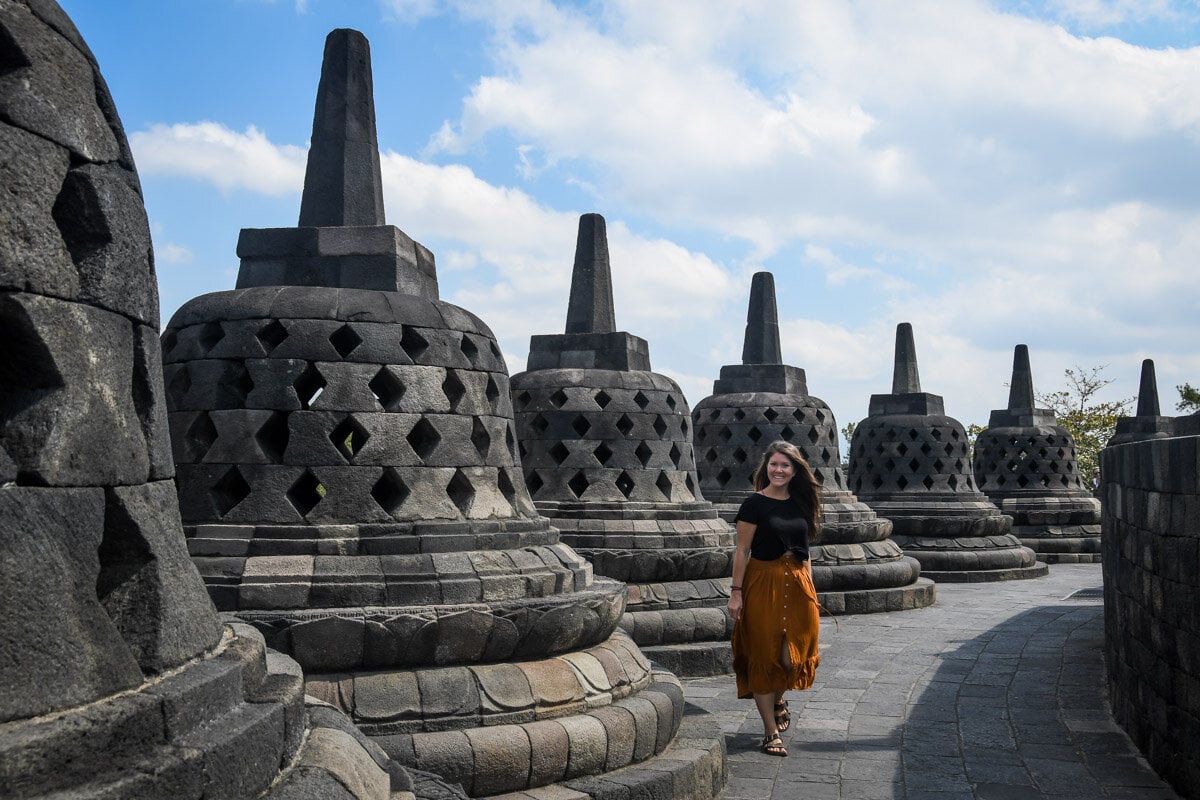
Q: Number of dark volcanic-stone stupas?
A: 7